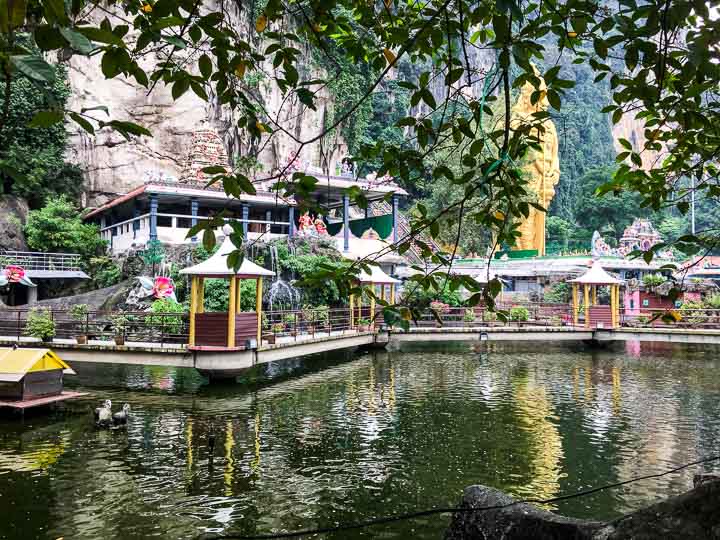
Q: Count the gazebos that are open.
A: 3